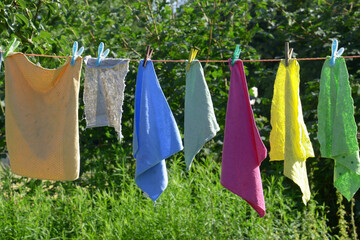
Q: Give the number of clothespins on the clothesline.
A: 8